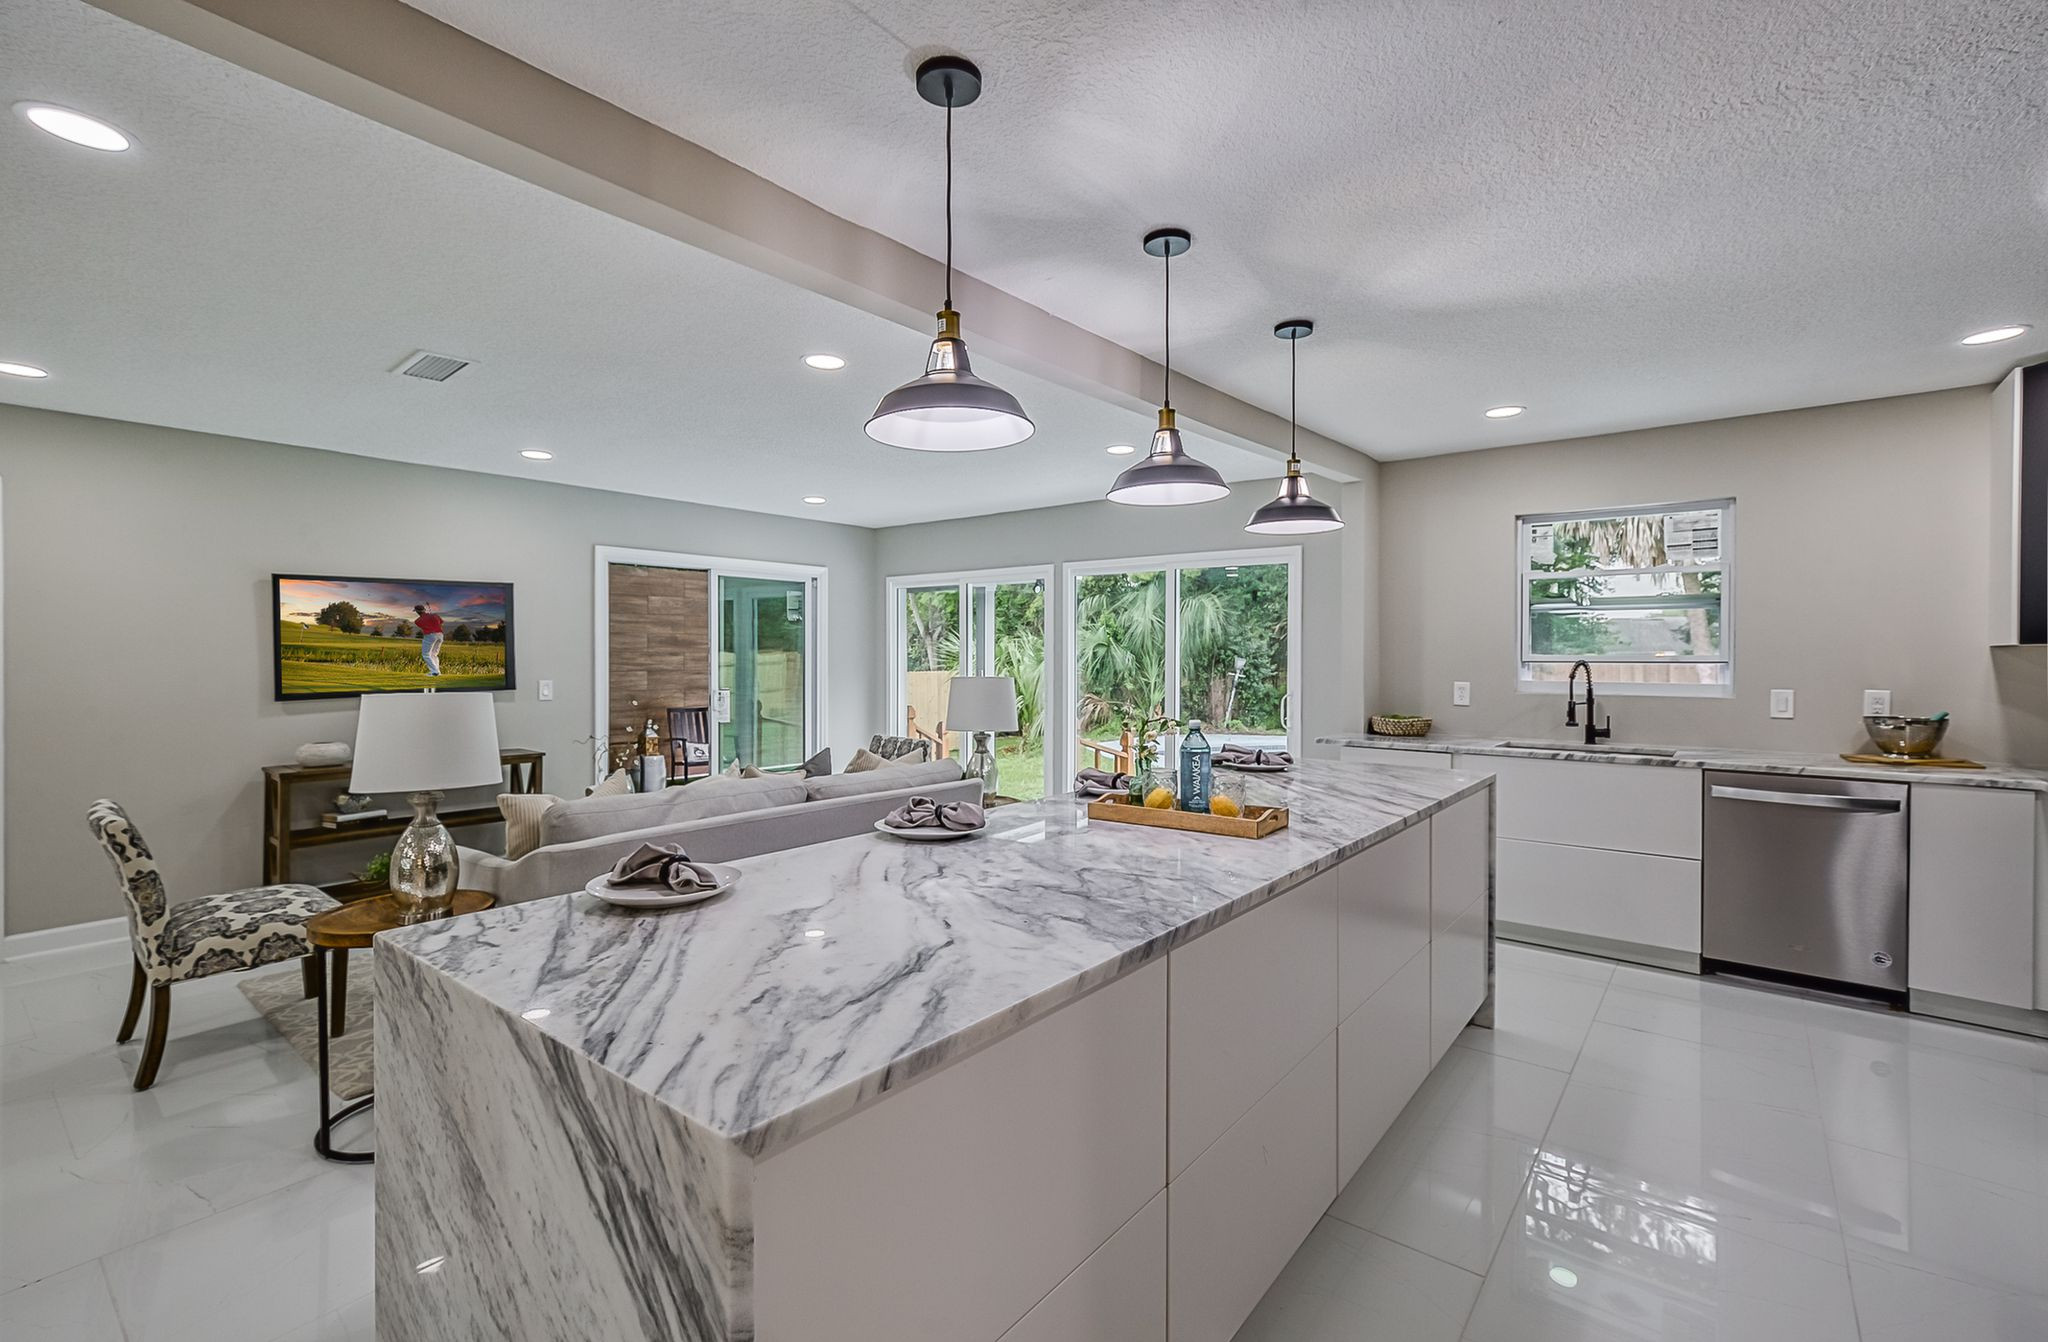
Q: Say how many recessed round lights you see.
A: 8